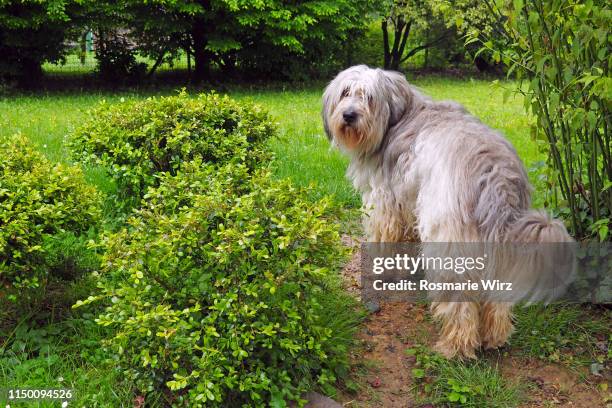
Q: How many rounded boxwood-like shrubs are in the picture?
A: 3